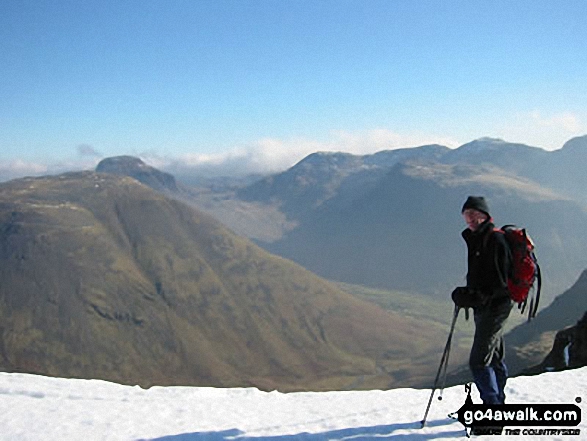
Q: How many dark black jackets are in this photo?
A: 1